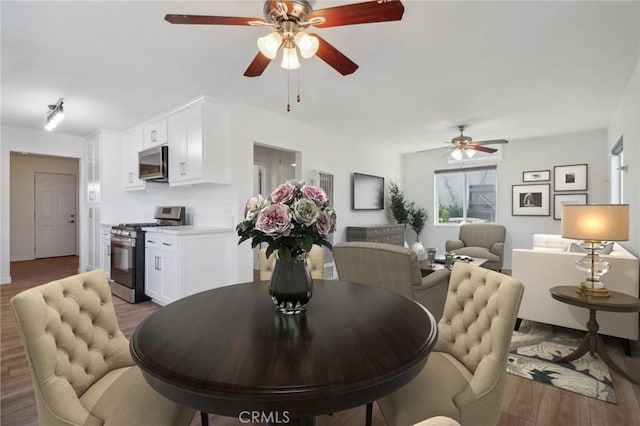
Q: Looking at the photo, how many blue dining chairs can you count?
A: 0